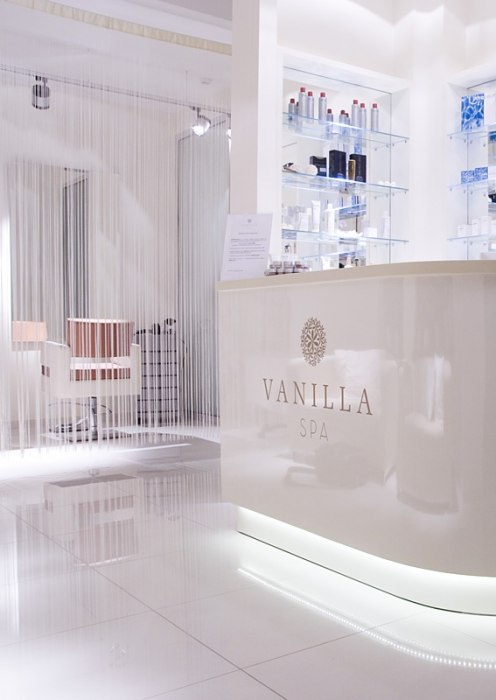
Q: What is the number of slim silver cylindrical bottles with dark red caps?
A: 11